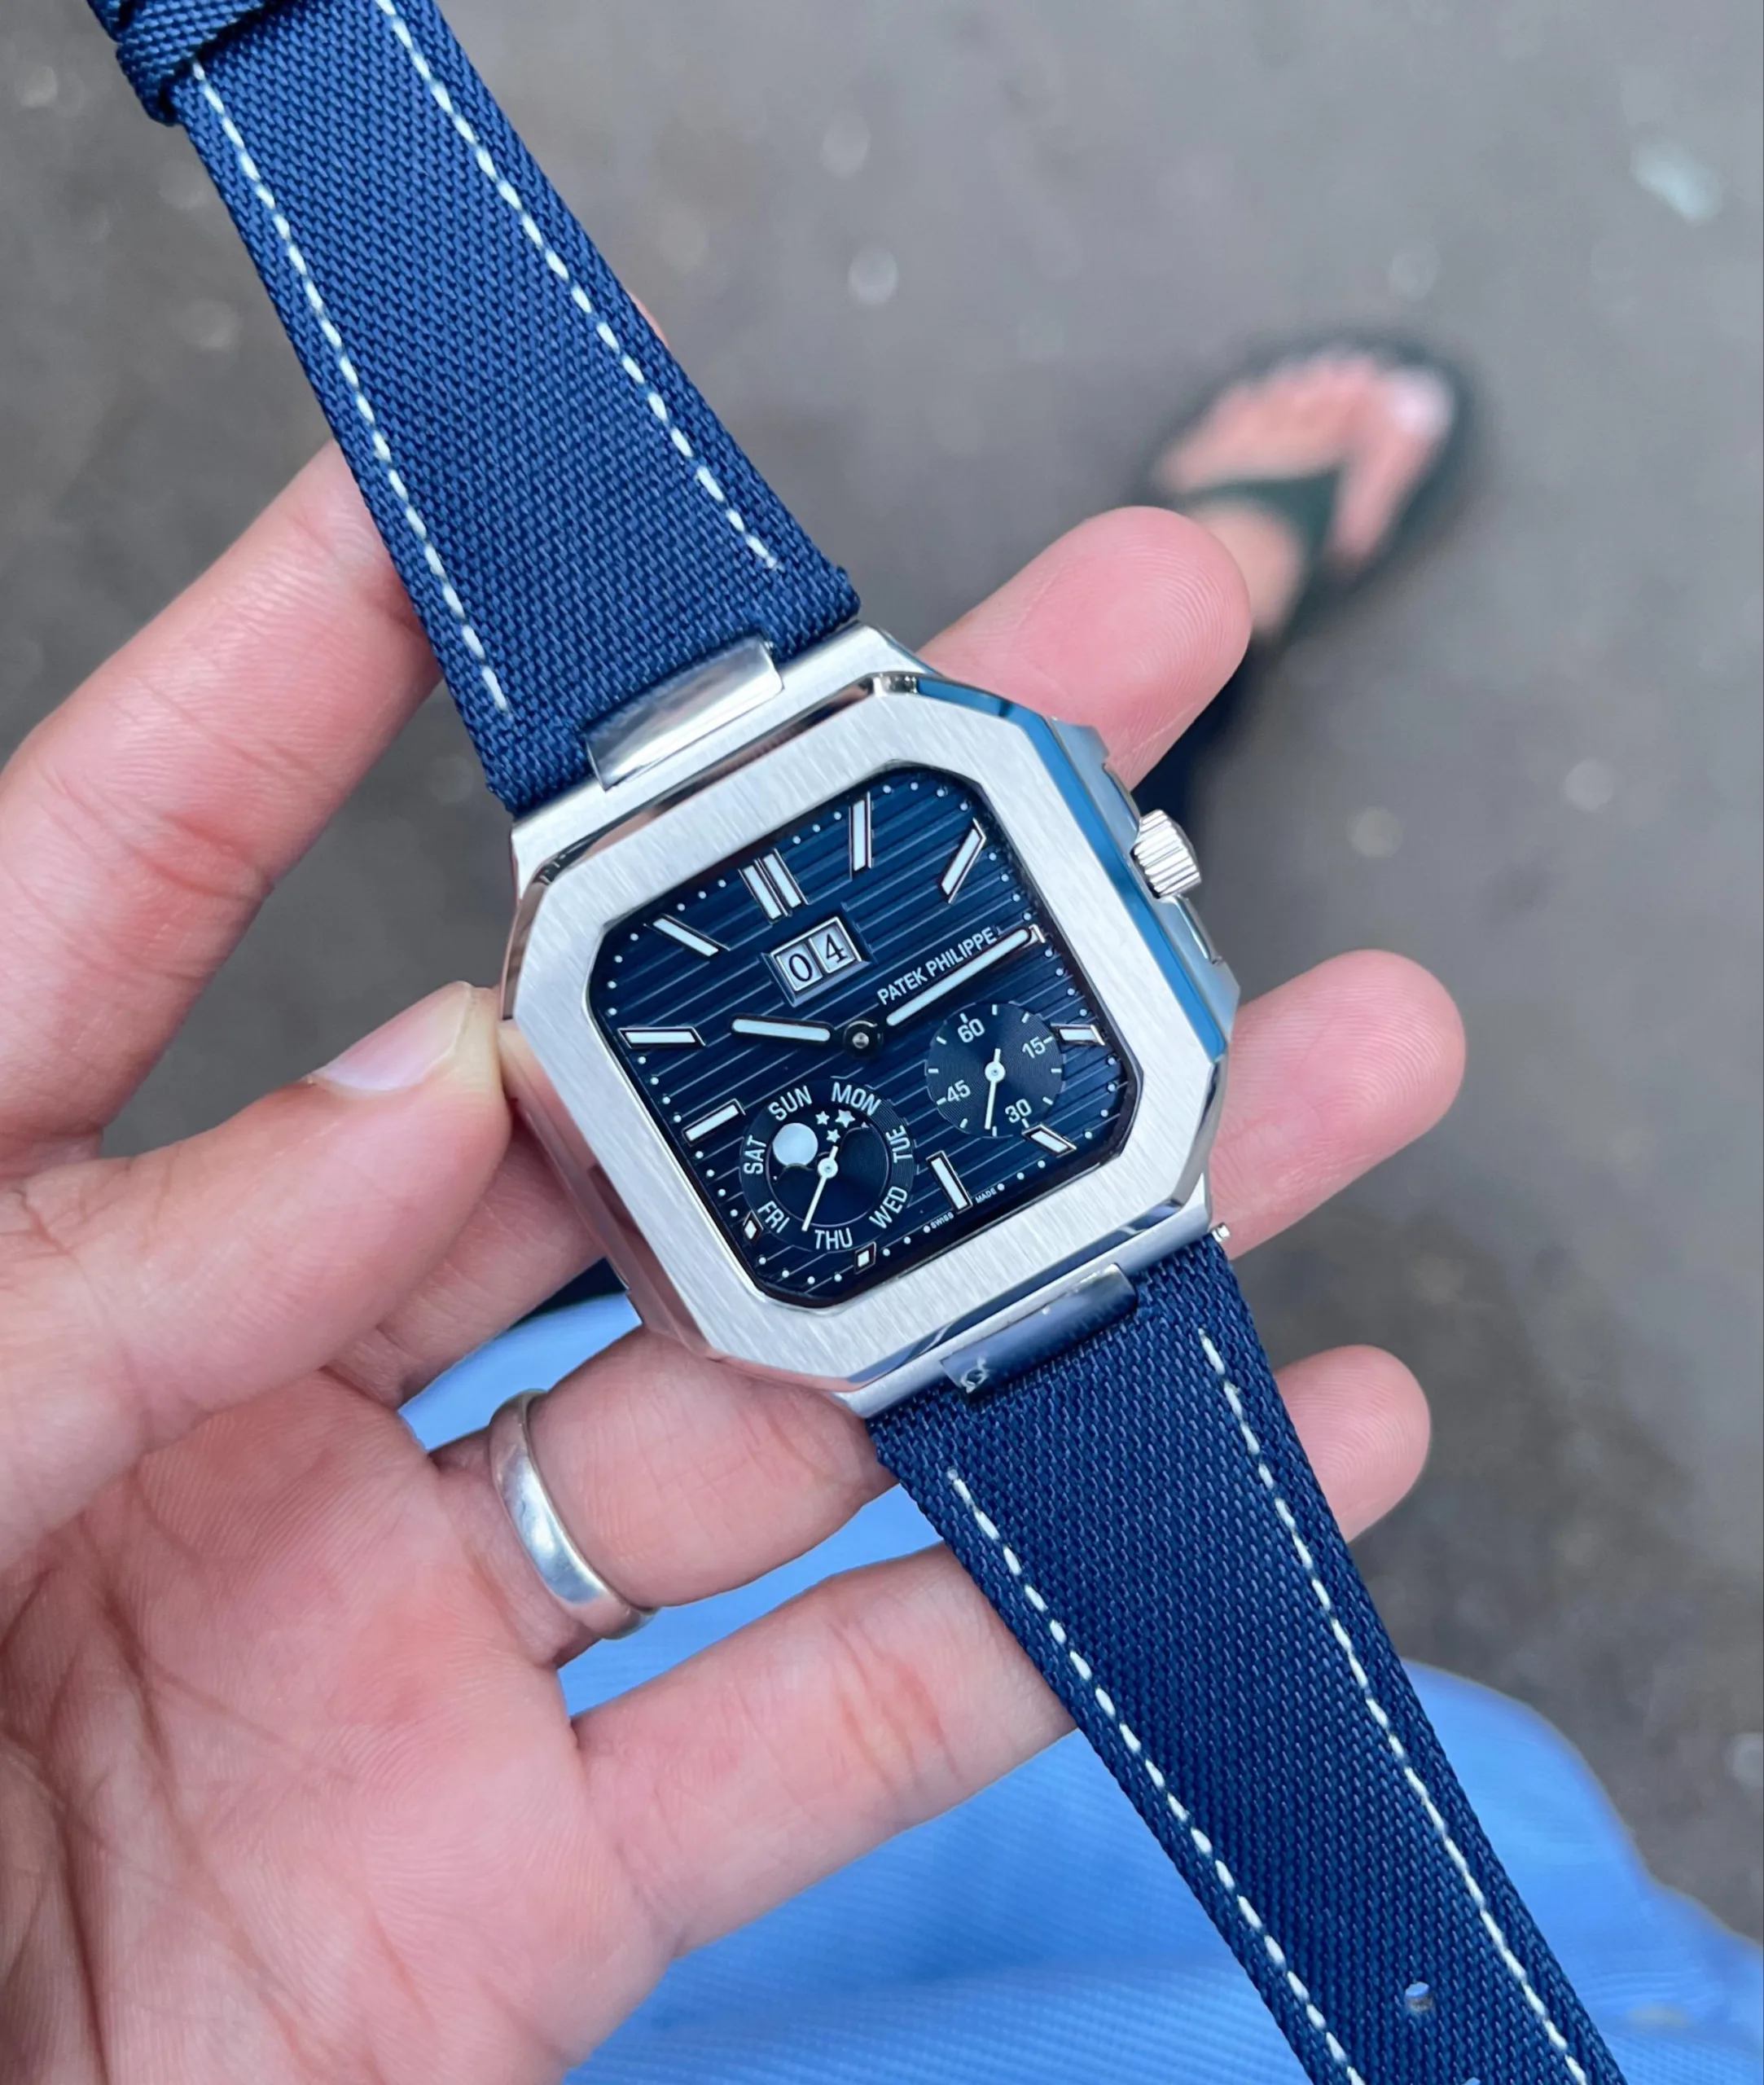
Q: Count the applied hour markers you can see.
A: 12